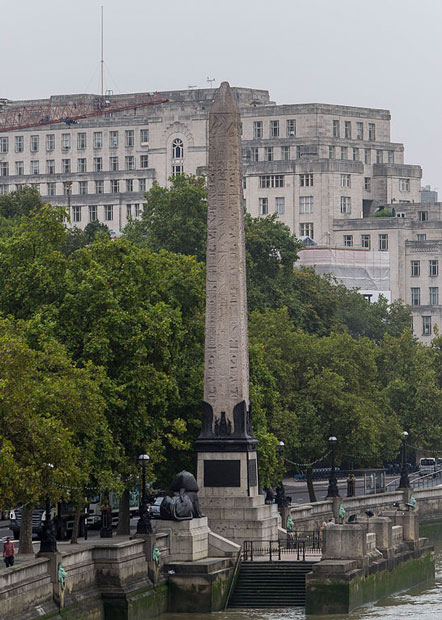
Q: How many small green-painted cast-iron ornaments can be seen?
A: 5